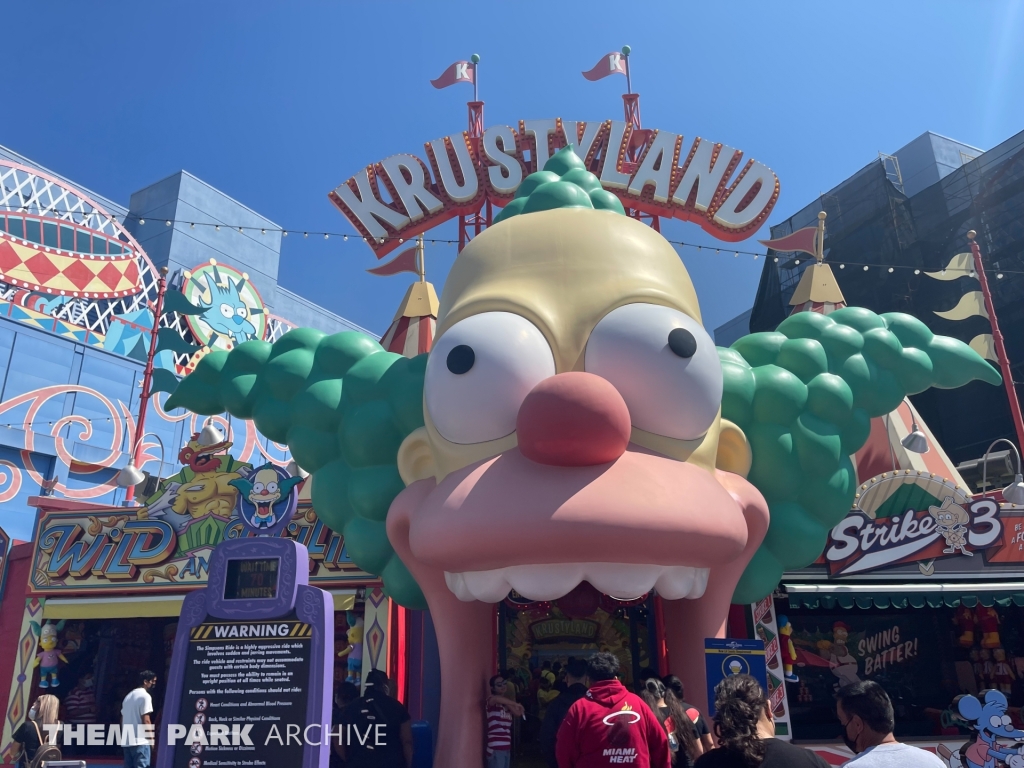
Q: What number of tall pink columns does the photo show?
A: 2